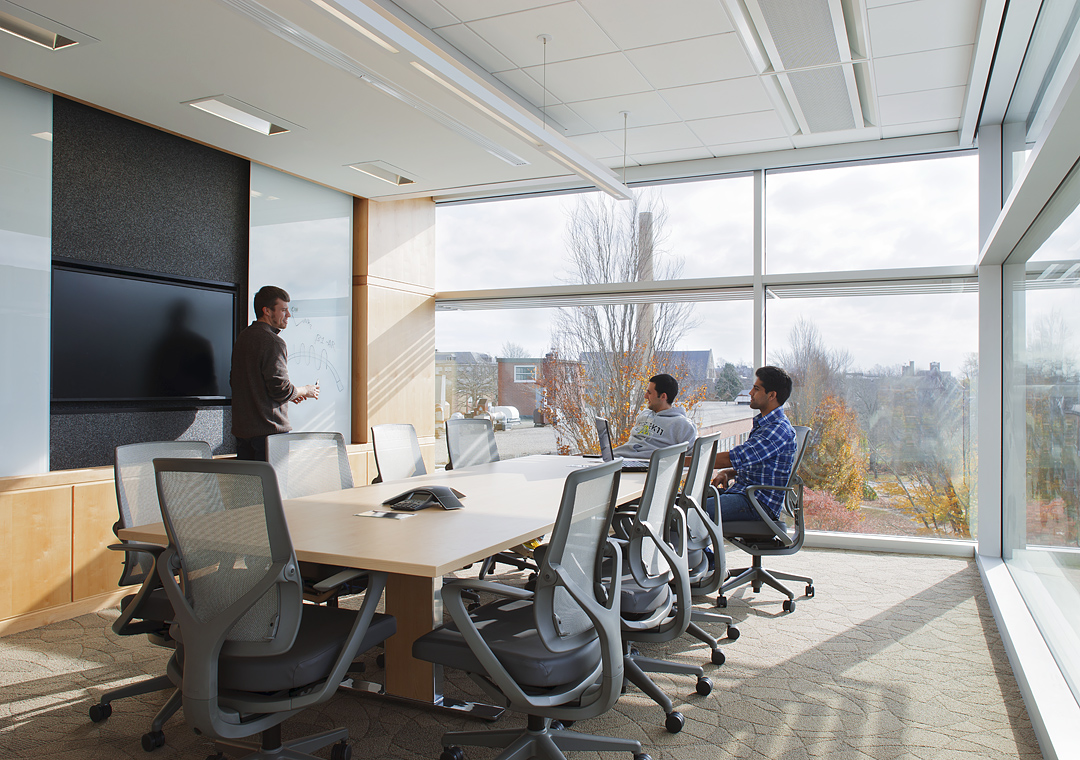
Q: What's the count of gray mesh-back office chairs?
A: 9